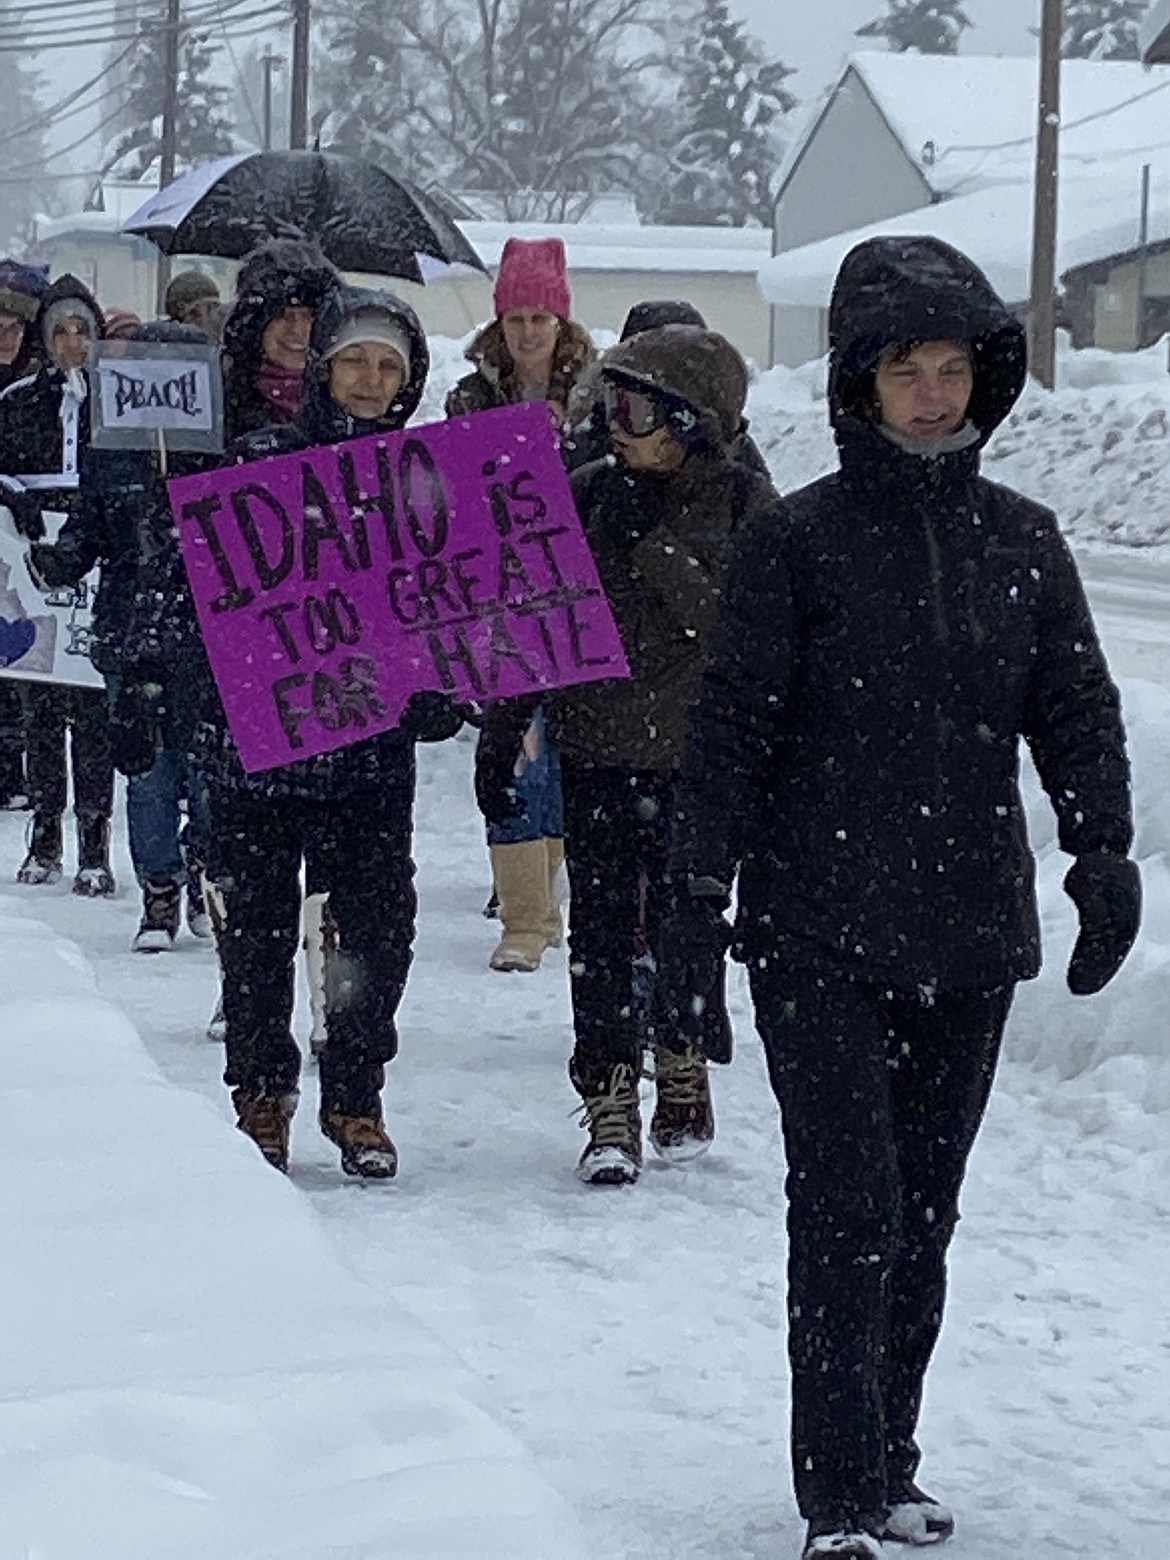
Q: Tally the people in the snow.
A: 11